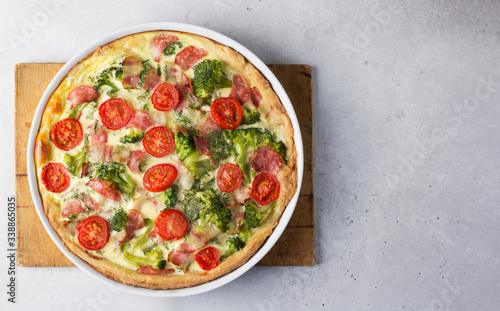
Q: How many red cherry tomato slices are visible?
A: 12